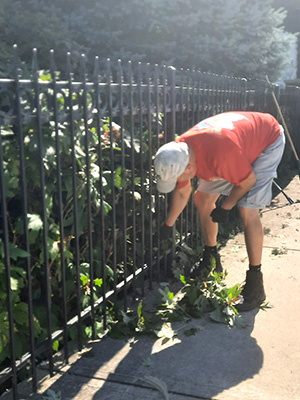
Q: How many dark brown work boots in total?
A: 2